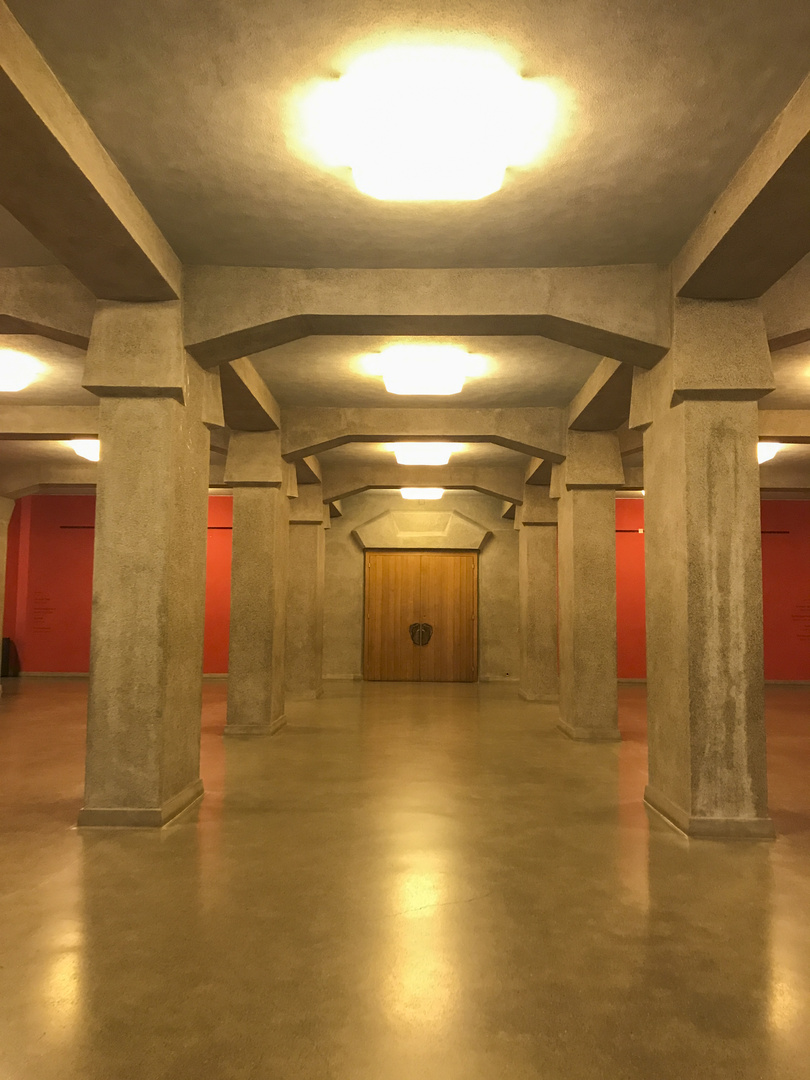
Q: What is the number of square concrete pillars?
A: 6